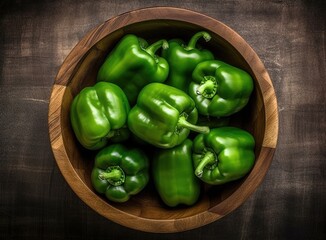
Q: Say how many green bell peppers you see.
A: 8